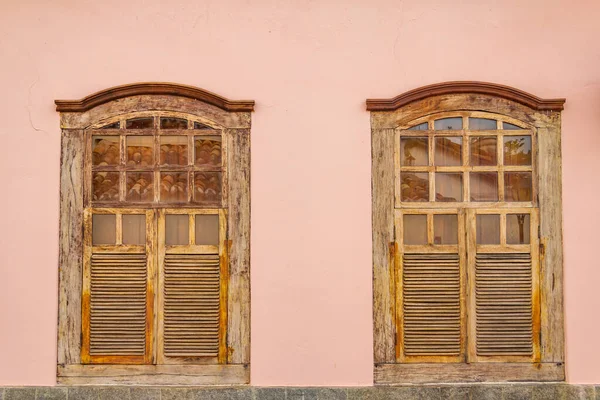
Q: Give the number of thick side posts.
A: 4